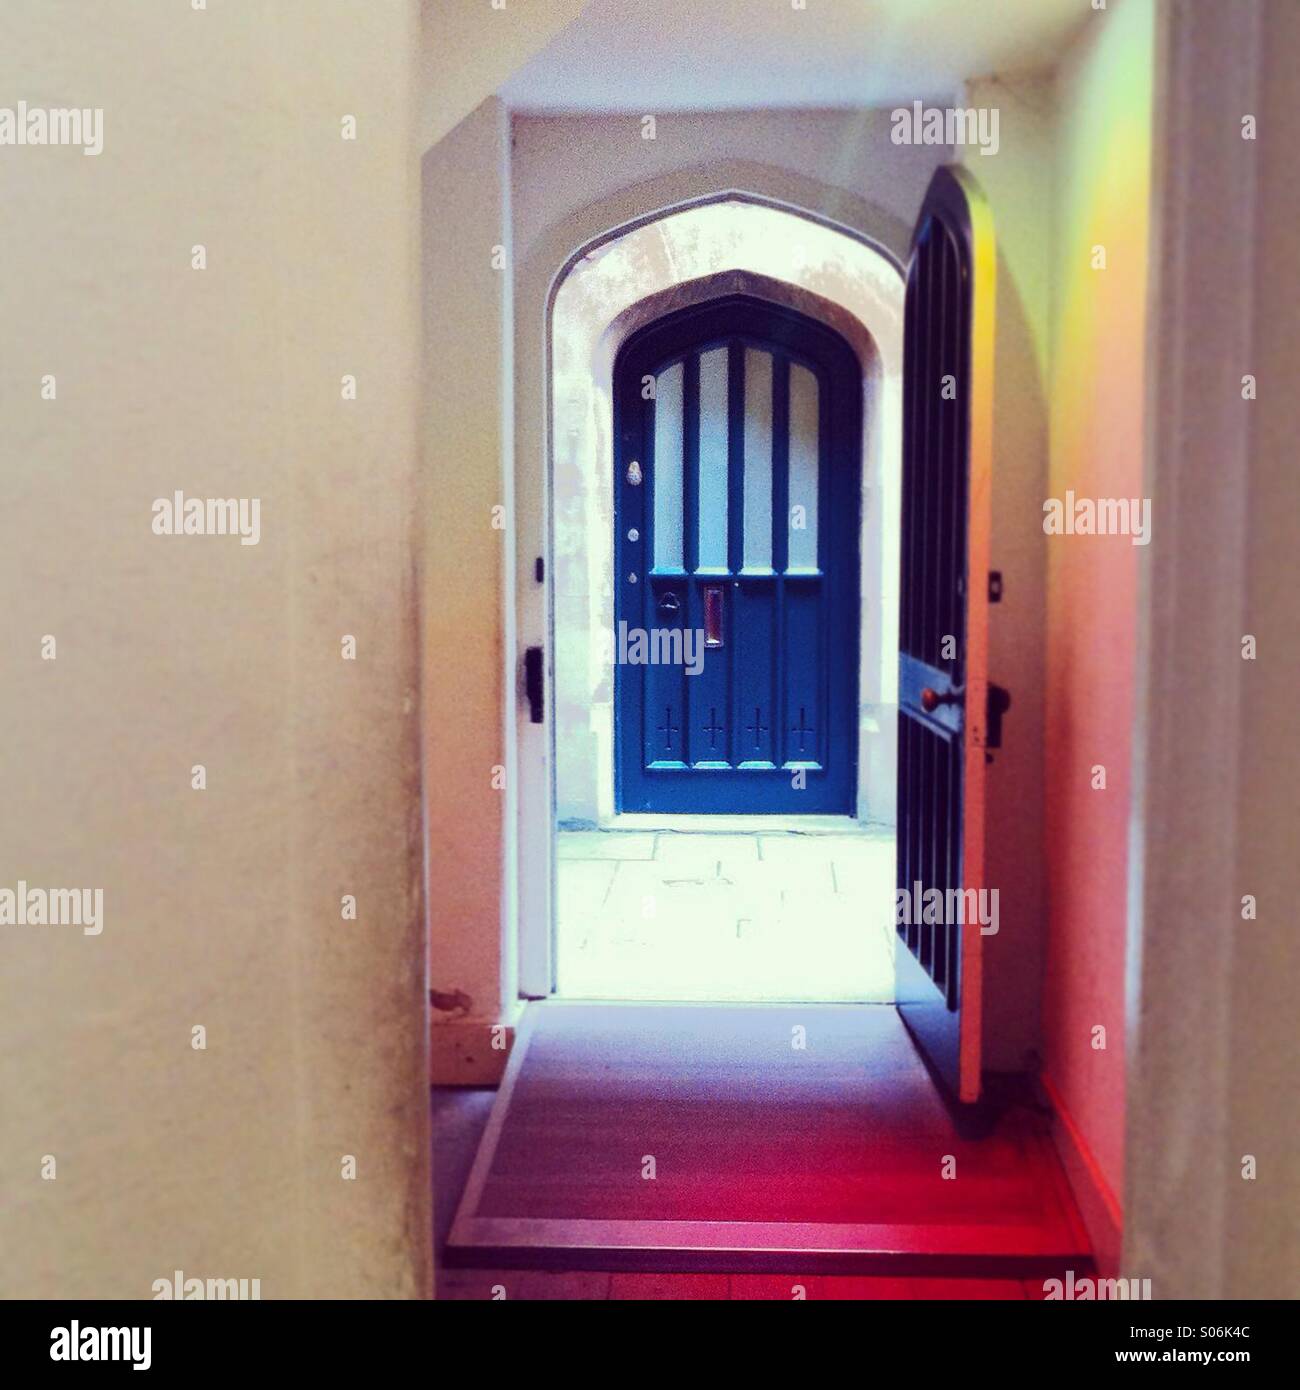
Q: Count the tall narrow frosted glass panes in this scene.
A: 4